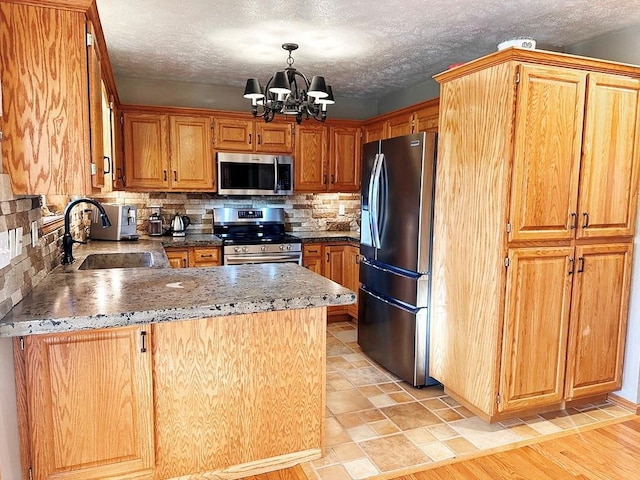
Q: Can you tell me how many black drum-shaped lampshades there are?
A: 5